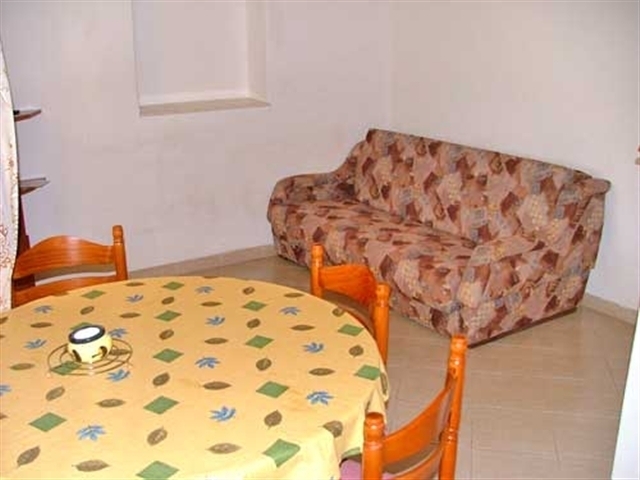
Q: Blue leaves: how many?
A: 14